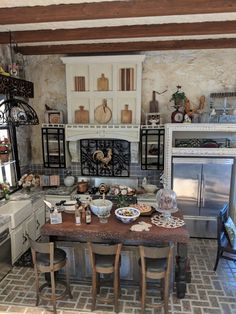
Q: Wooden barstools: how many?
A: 3